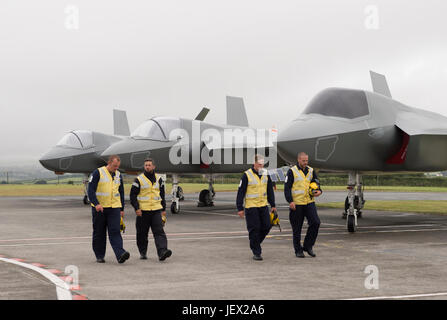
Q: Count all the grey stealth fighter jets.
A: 3